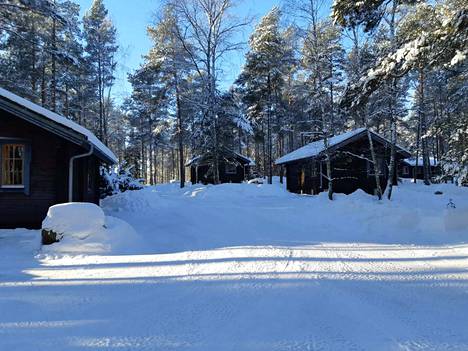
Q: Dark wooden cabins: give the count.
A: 4